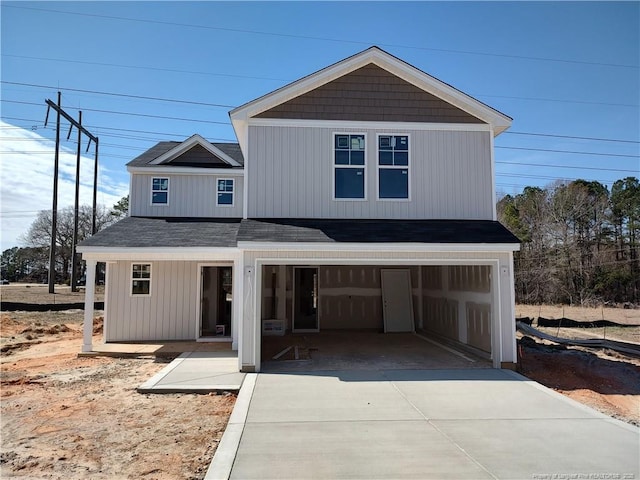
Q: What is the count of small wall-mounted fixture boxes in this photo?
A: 2